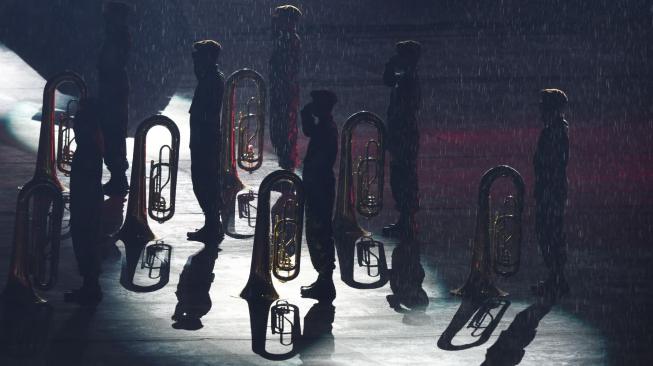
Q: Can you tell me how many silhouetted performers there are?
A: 7